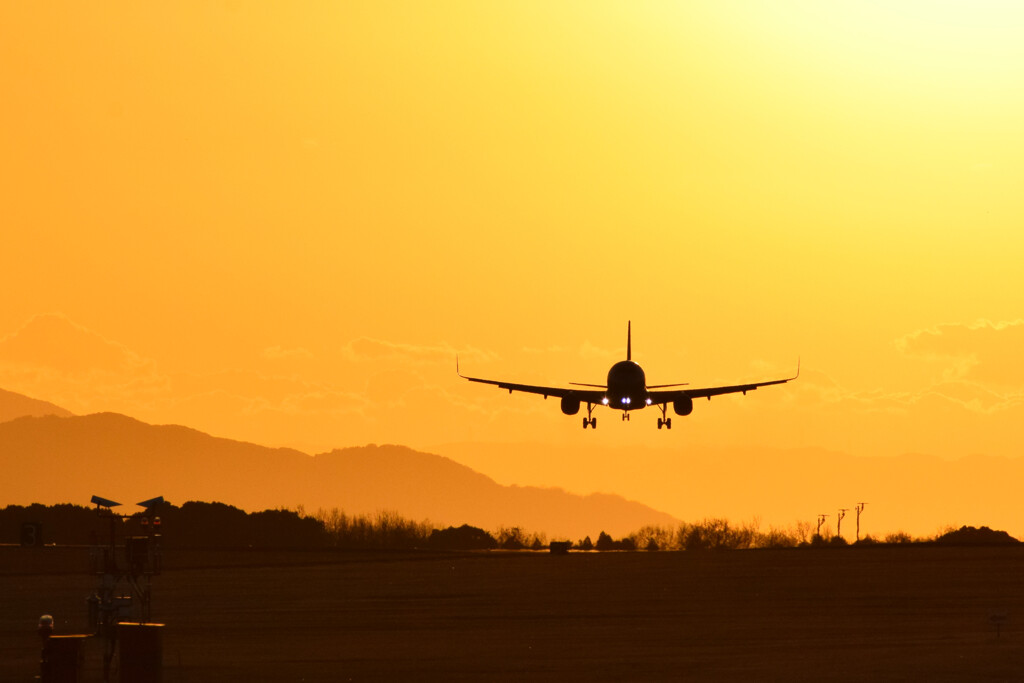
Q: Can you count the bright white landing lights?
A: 4